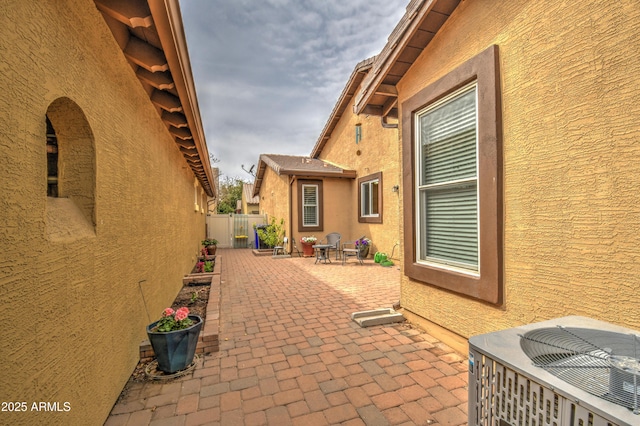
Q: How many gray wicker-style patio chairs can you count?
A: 2